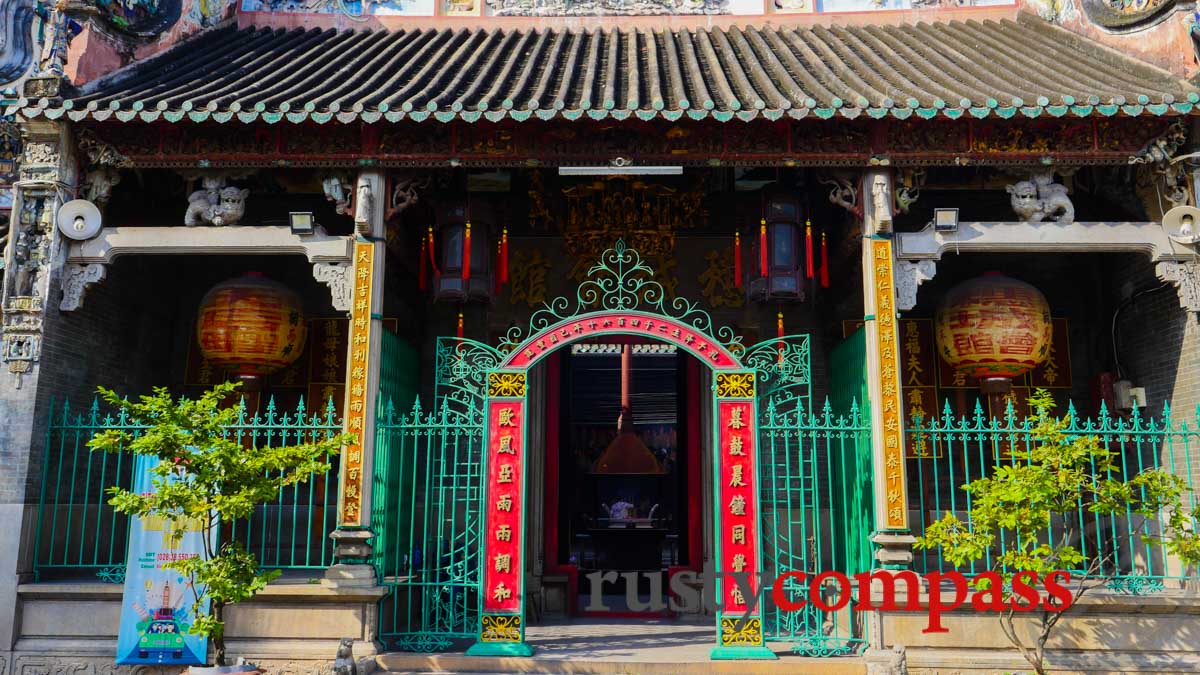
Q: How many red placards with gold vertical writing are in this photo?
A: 2